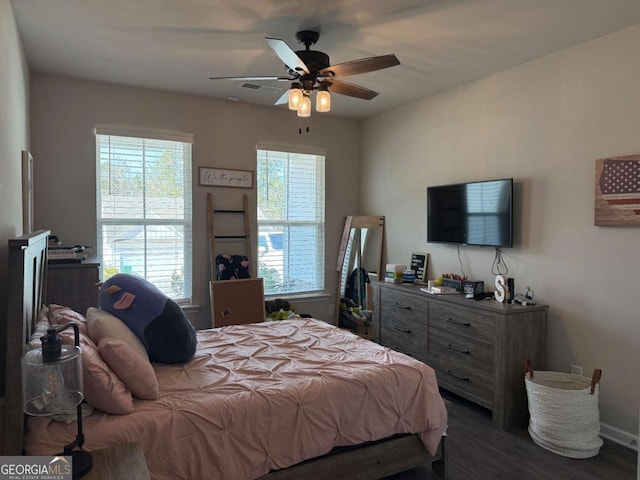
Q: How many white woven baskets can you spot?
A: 1